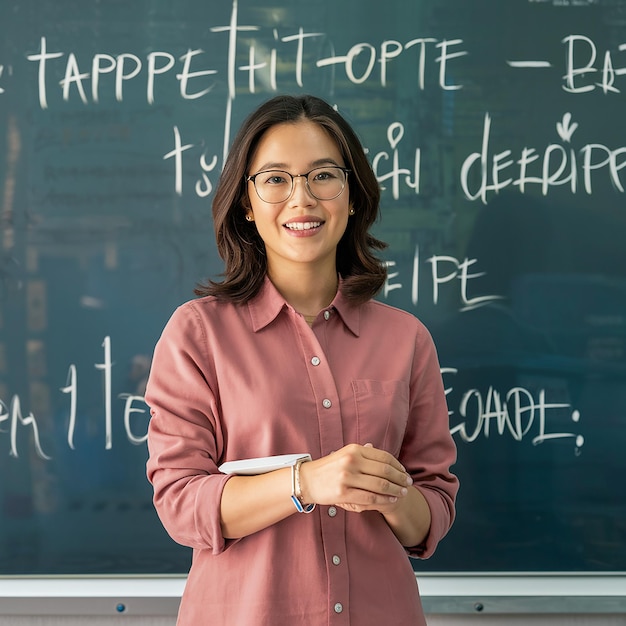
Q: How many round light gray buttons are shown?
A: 6